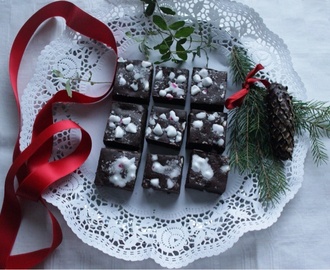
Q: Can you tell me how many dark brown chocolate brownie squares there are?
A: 9